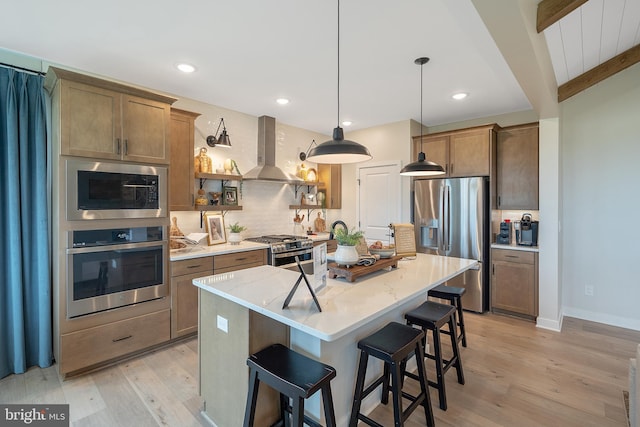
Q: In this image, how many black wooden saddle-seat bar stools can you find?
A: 4